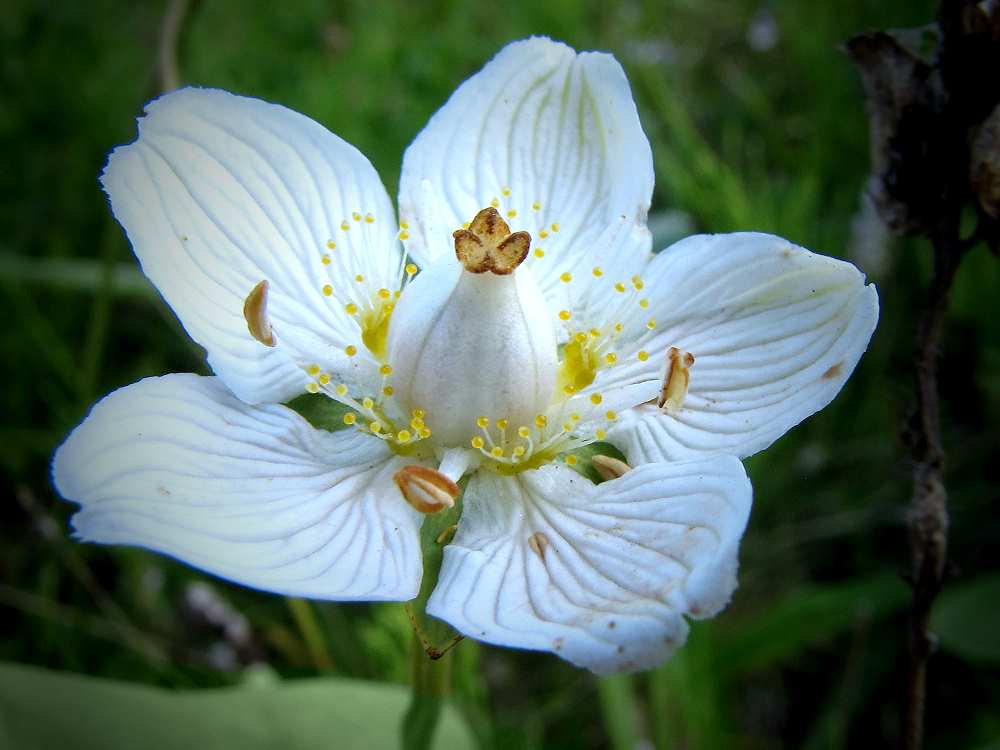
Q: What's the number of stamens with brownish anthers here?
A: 4